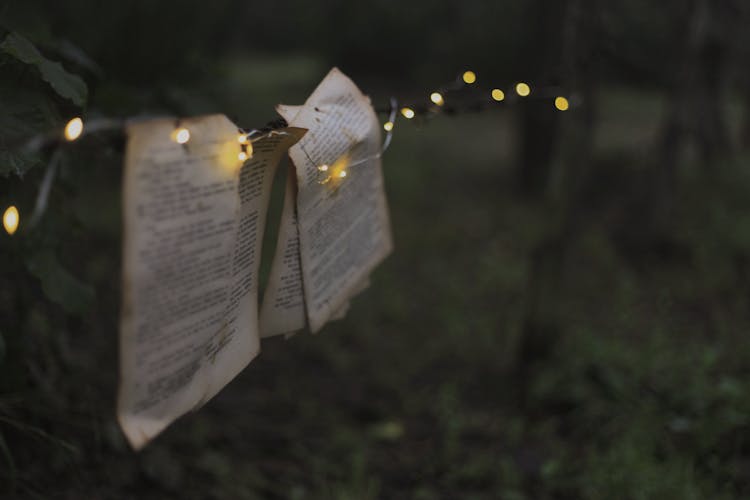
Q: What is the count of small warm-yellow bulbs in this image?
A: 14